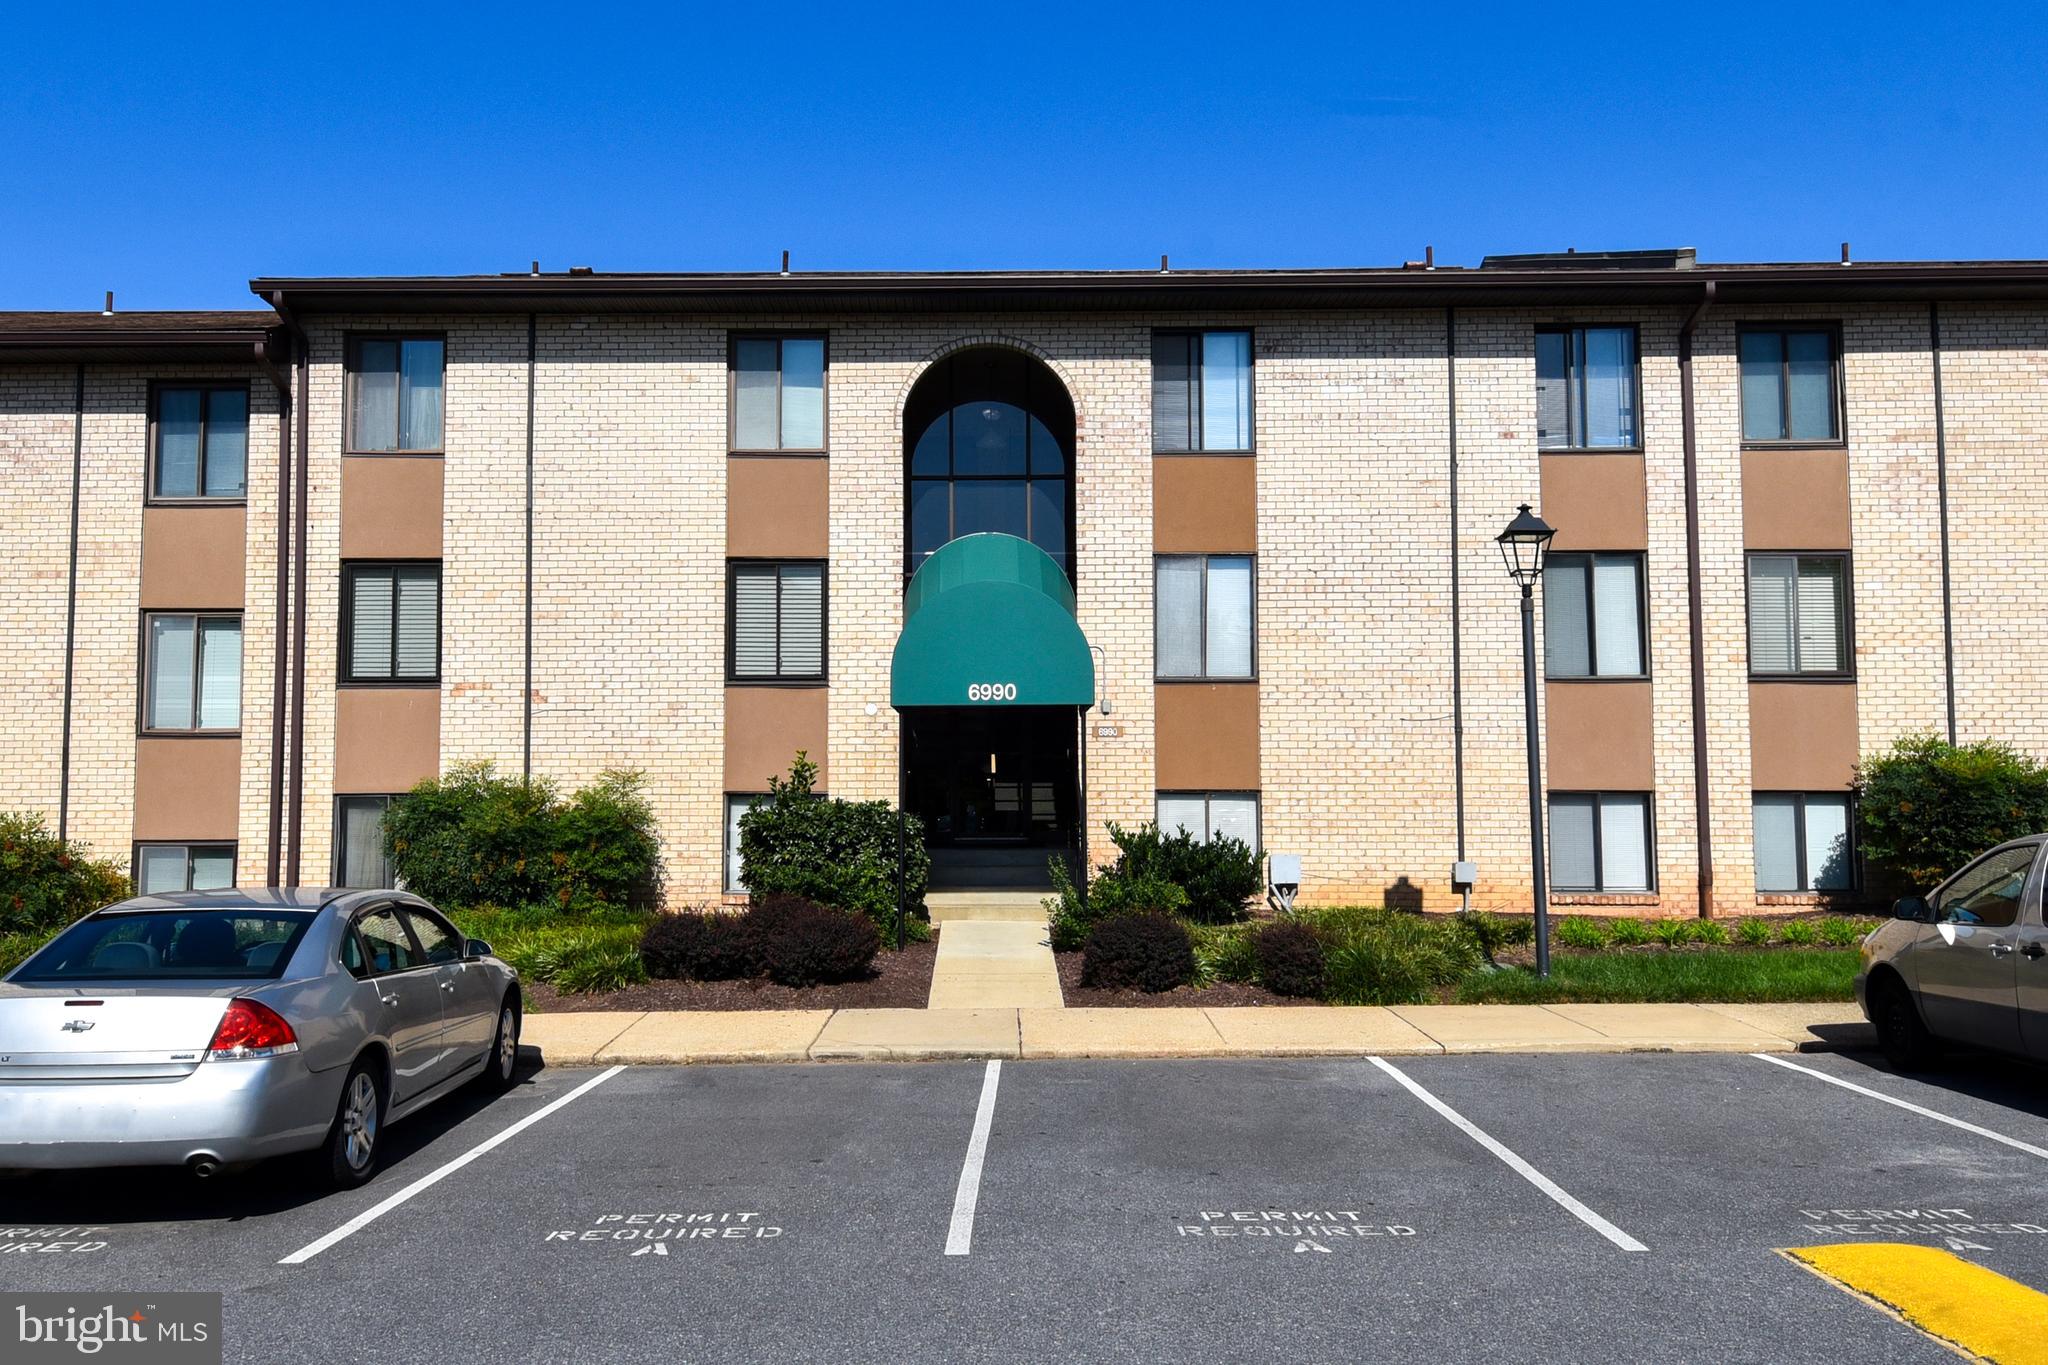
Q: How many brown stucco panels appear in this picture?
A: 12